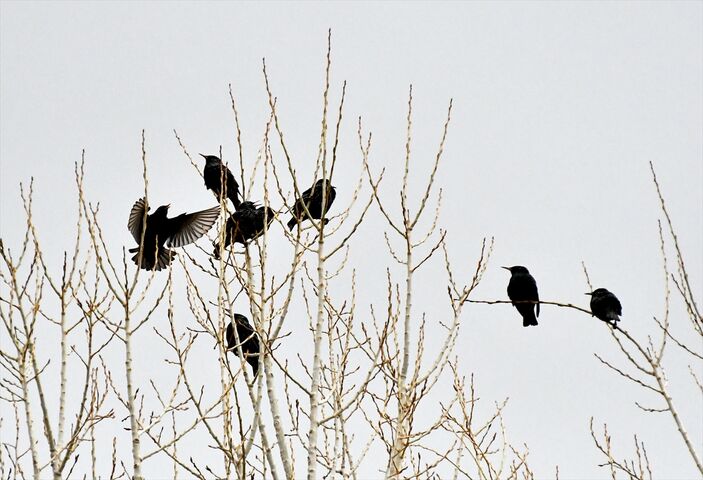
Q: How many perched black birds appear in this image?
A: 6